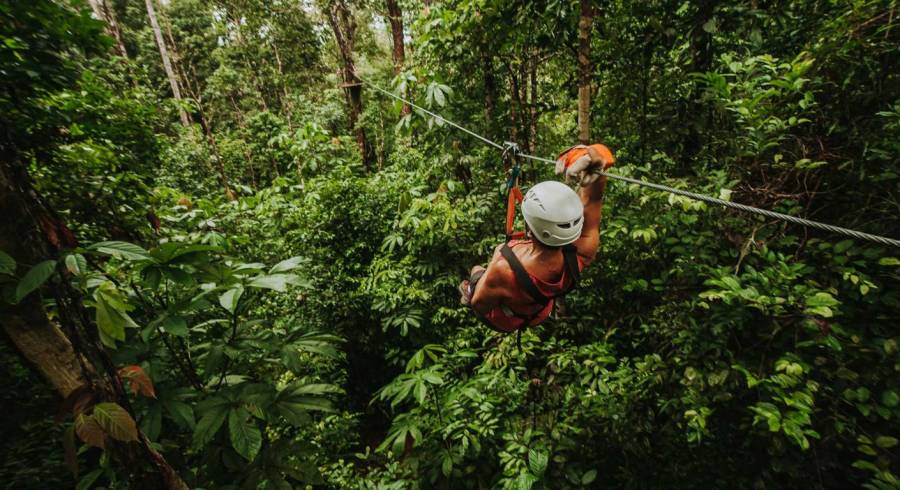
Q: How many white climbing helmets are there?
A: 1